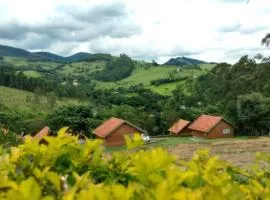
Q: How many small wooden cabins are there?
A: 4